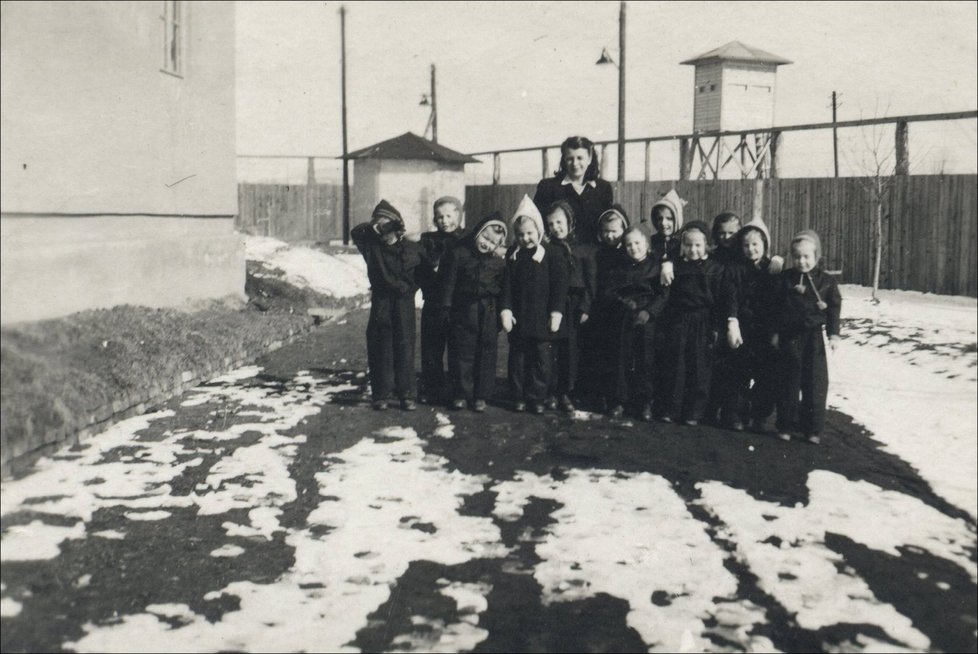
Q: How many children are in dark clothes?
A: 12